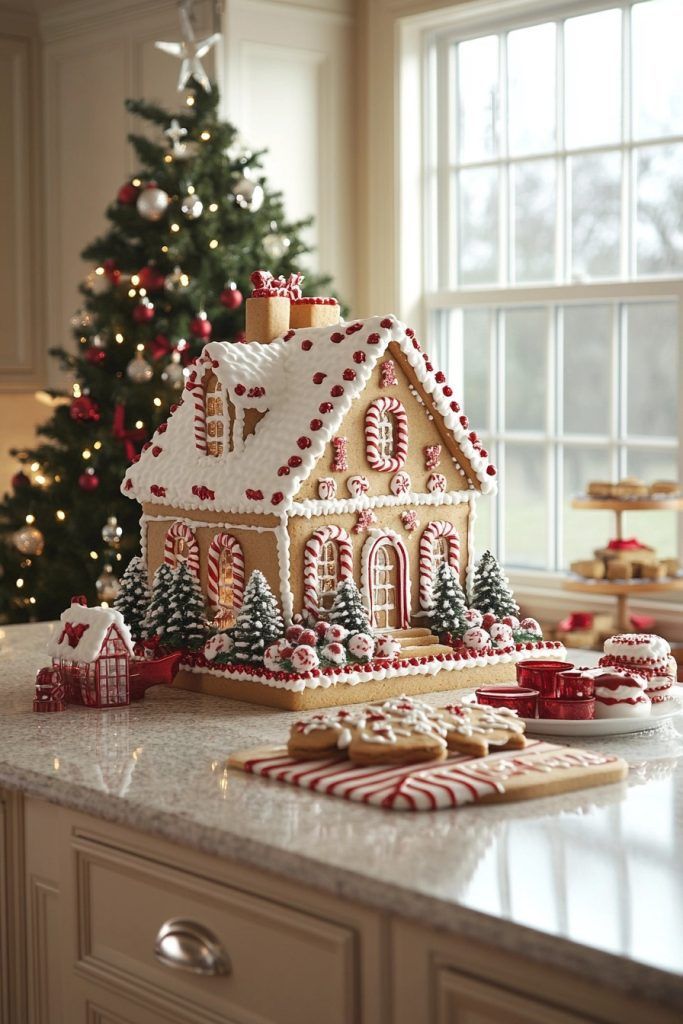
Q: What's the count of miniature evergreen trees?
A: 7